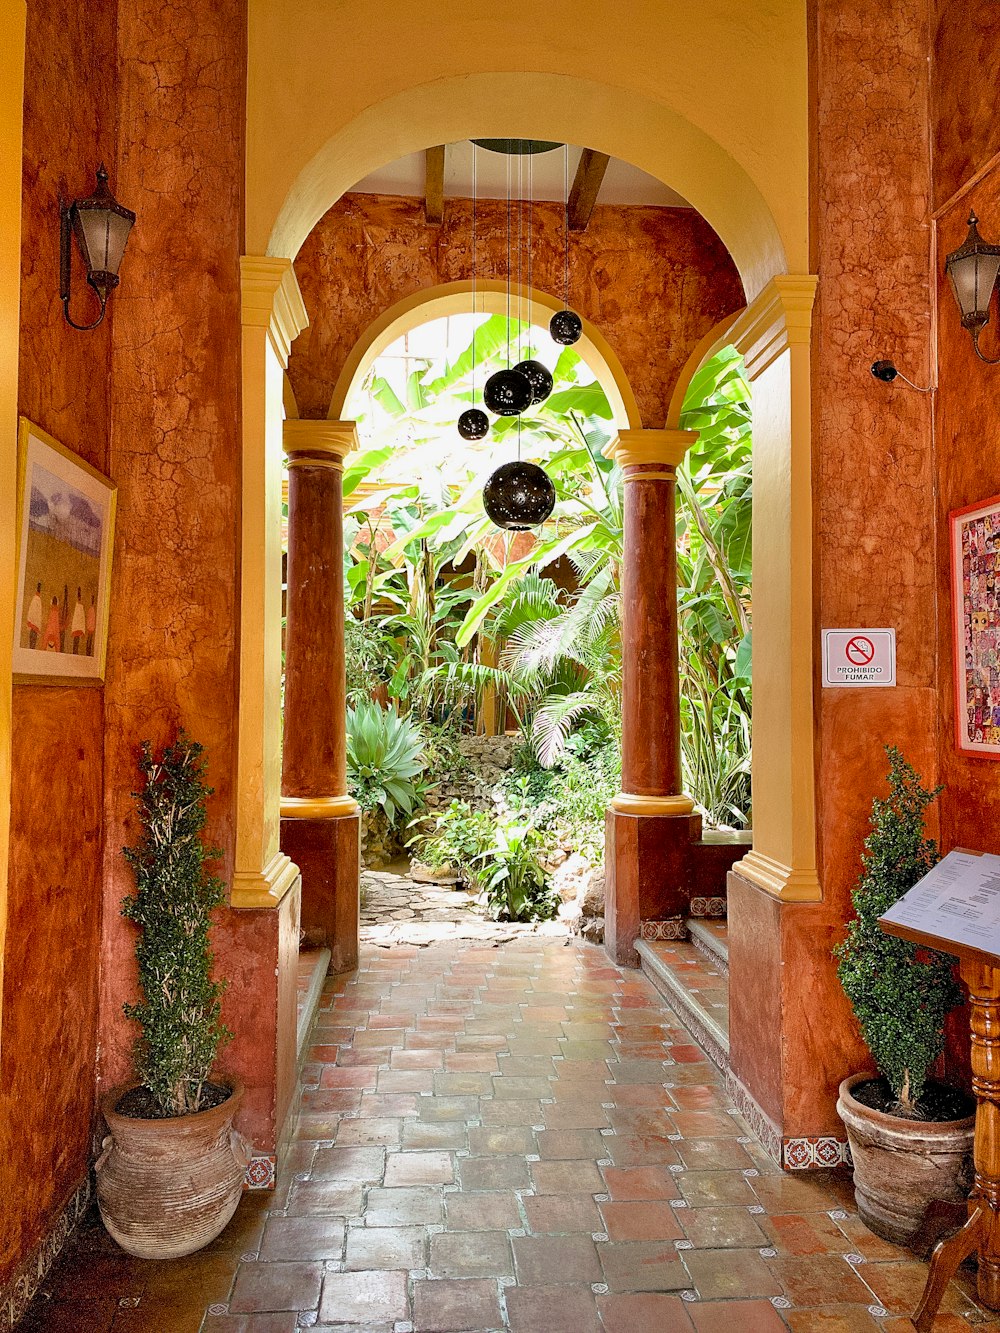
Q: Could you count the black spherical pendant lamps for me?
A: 5